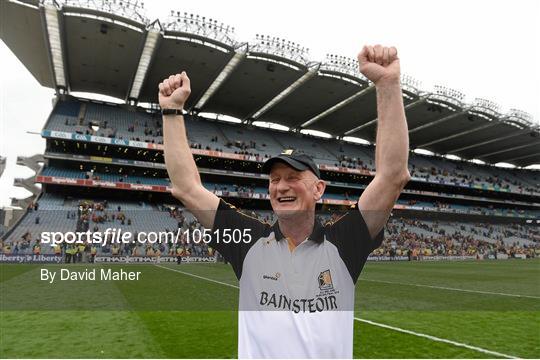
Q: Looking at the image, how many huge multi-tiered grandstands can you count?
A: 1